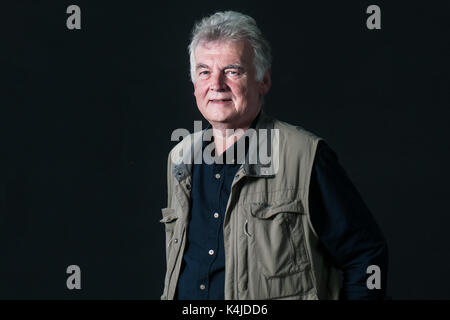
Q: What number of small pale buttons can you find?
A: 4